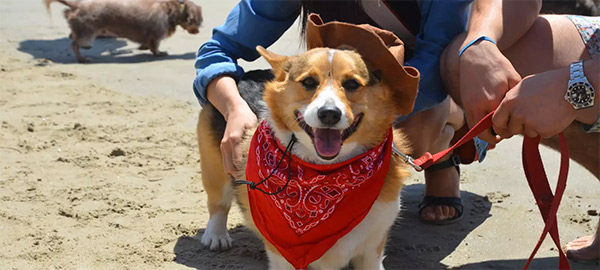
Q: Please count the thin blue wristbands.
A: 1